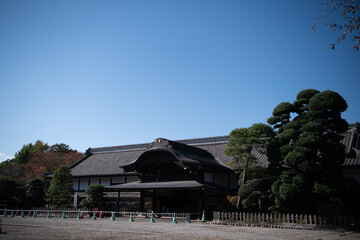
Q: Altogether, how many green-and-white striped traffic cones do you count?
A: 14